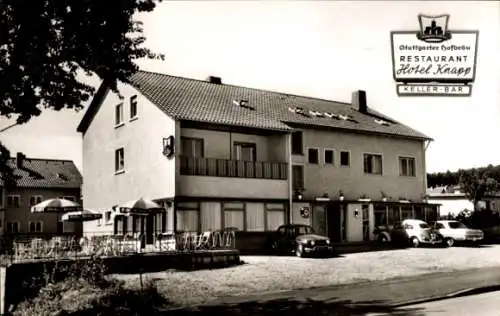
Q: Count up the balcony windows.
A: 2